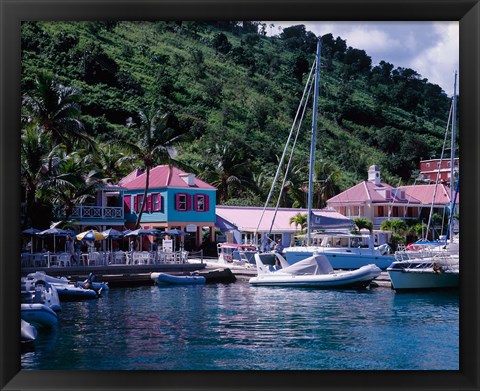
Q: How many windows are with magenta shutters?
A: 4